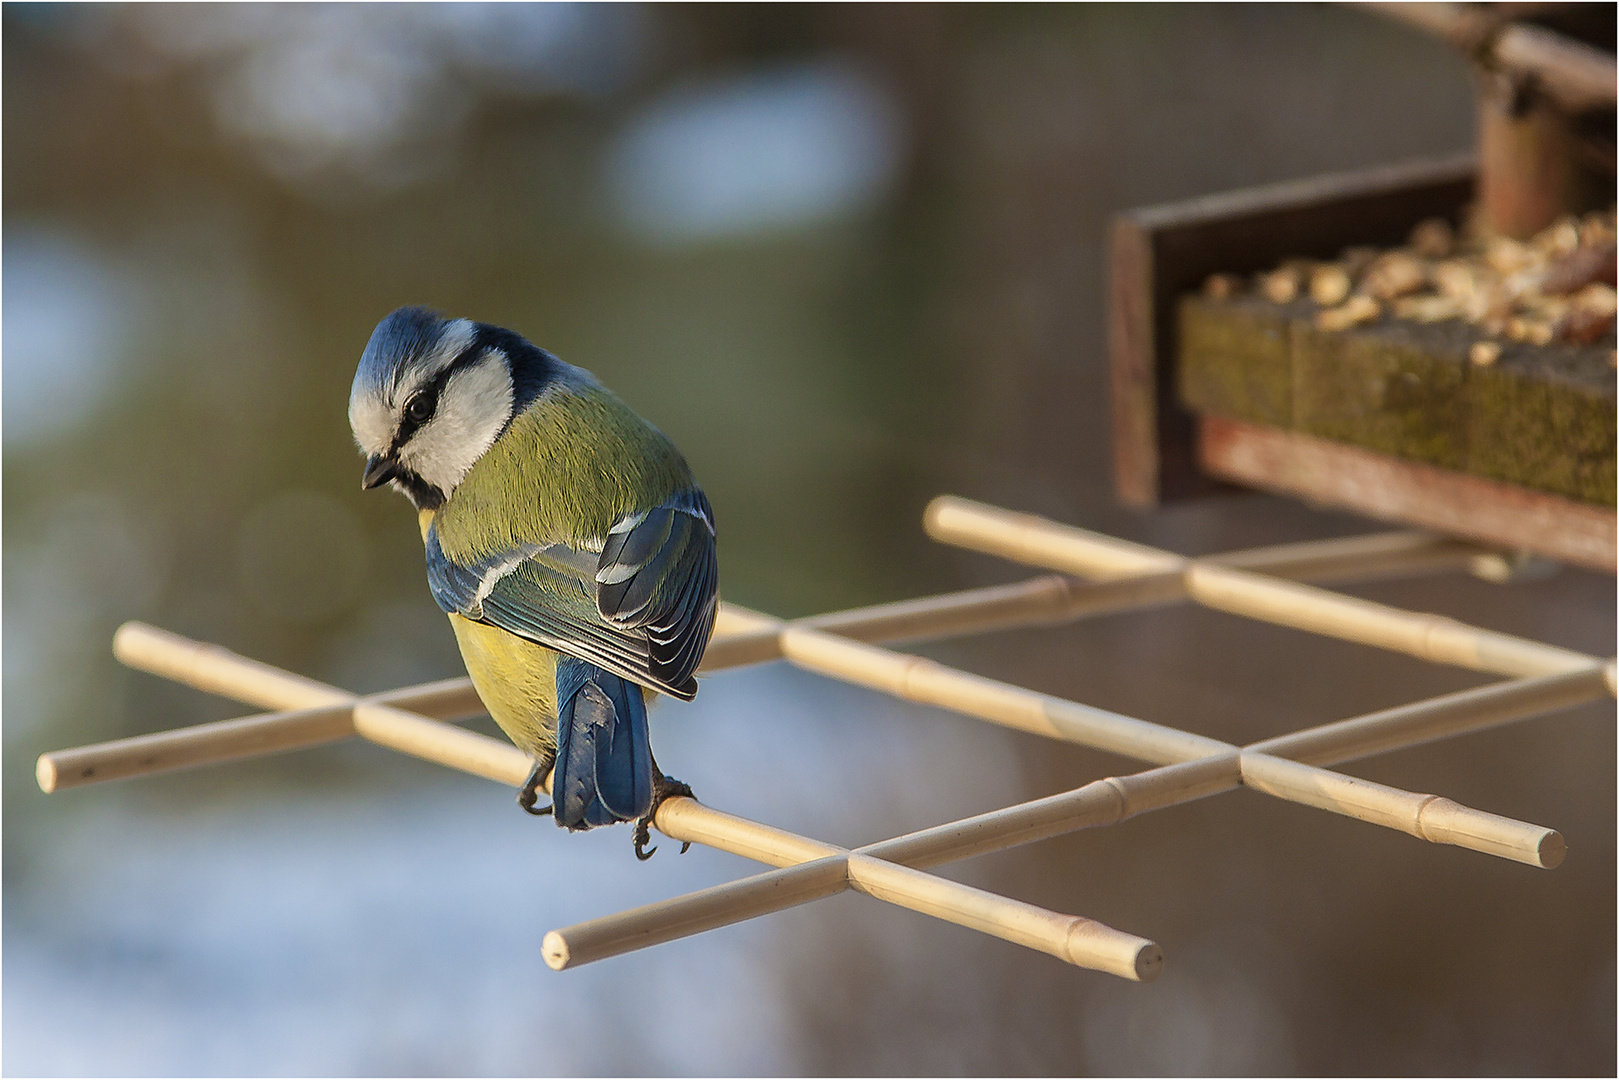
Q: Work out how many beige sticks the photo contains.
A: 5